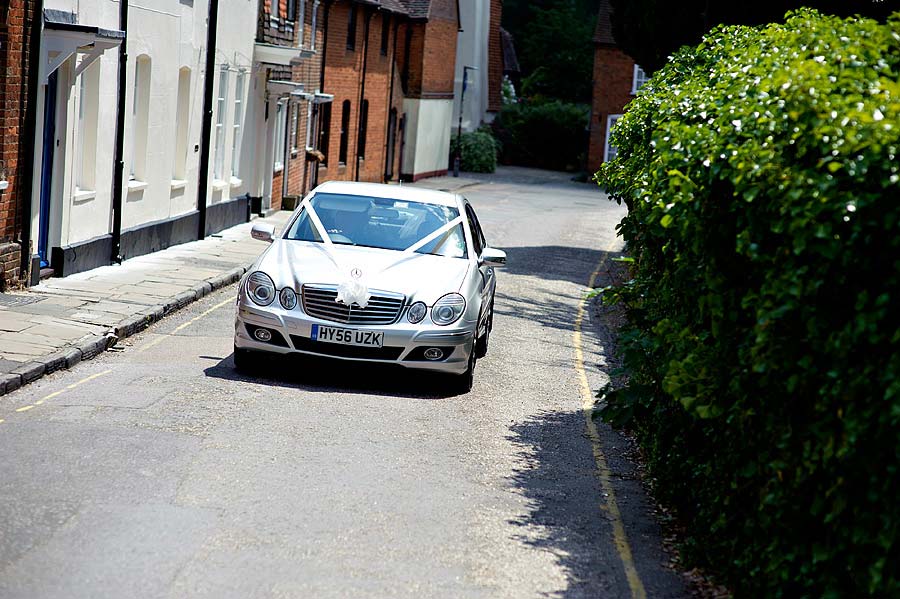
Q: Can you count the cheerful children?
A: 0